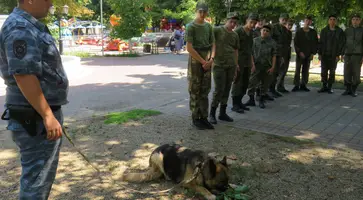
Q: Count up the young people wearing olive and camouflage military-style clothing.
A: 10